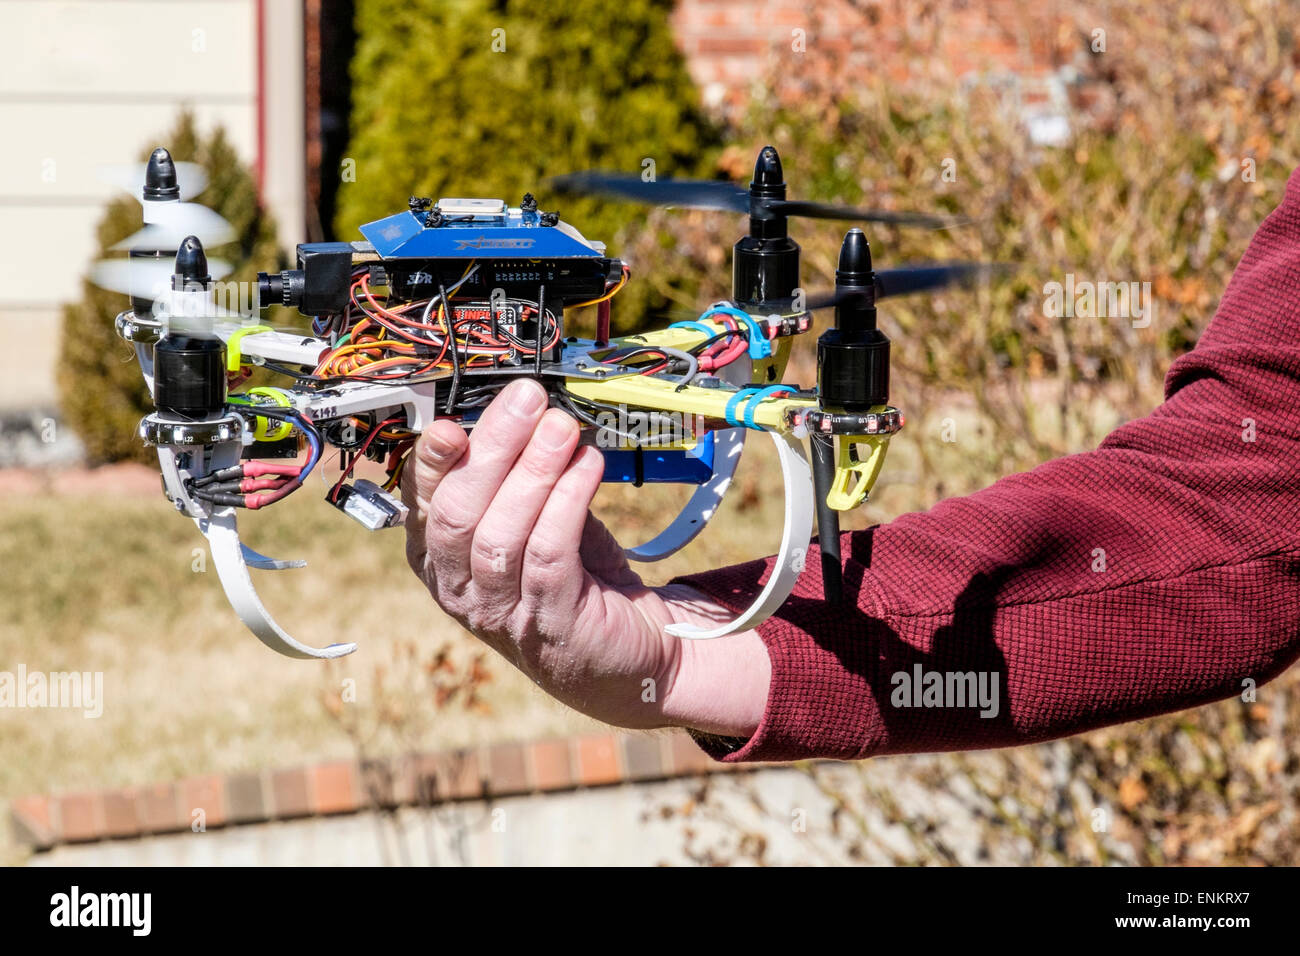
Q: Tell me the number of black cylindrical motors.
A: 4